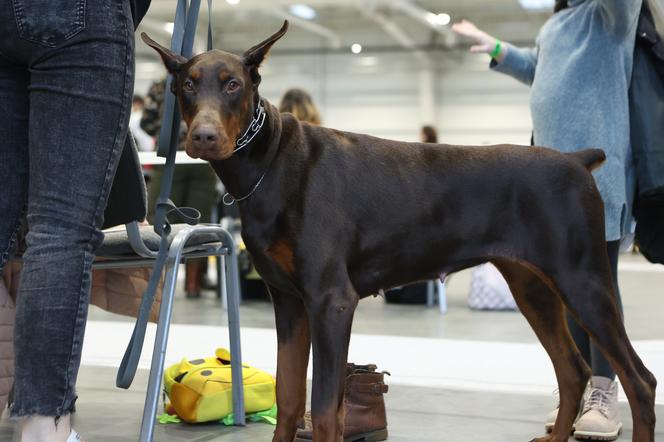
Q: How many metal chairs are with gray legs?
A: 1